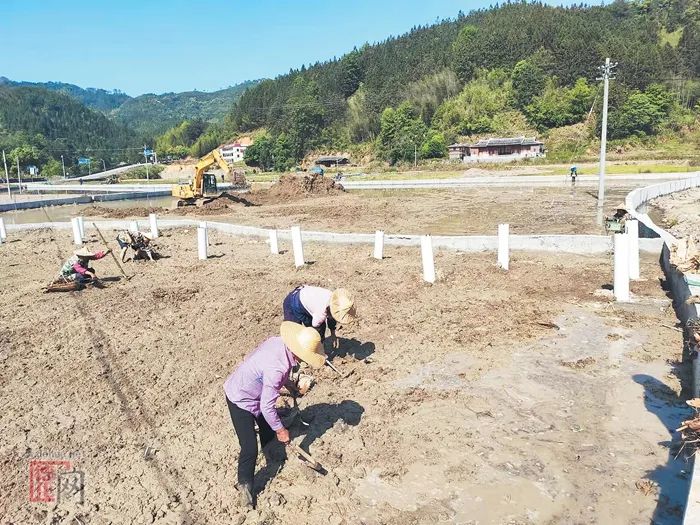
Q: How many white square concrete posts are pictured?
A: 14